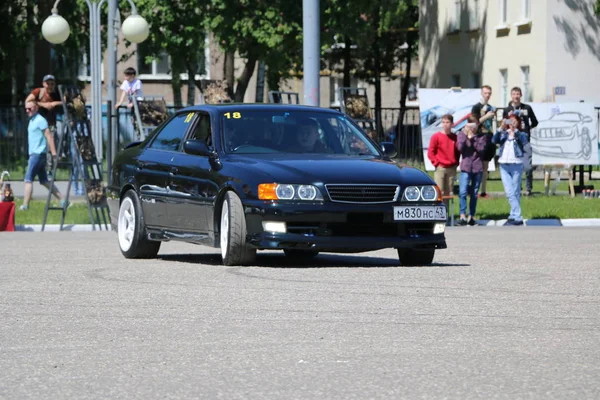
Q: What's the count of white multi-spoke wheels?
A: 2